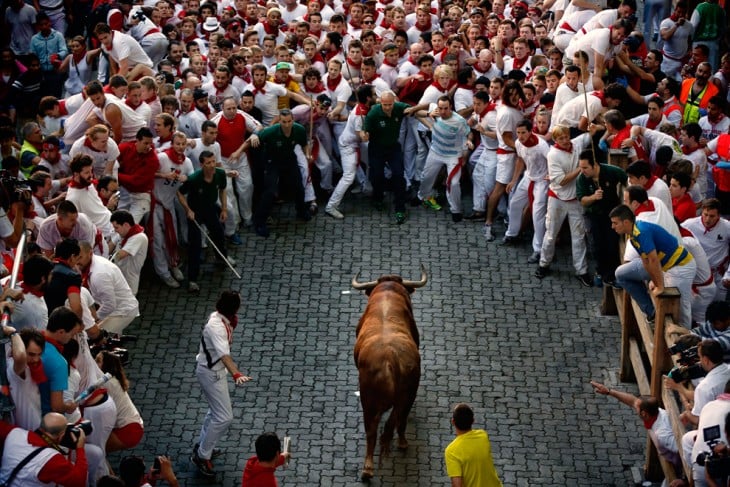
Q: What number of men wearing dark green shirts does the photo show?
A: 4